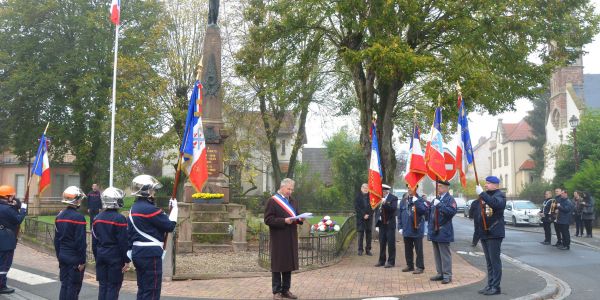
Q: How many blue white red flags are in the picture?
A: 7